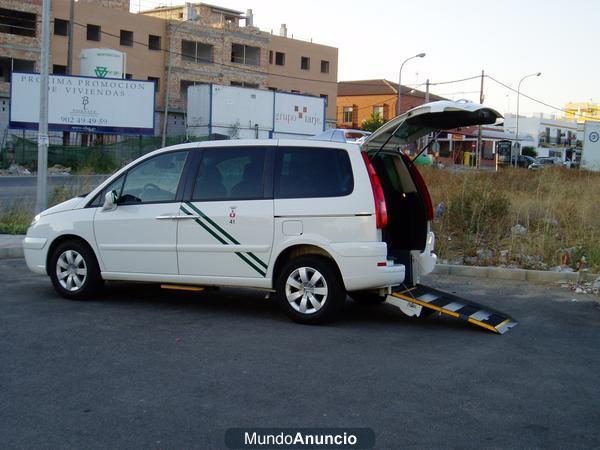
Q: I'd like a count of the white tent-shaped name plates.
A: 0